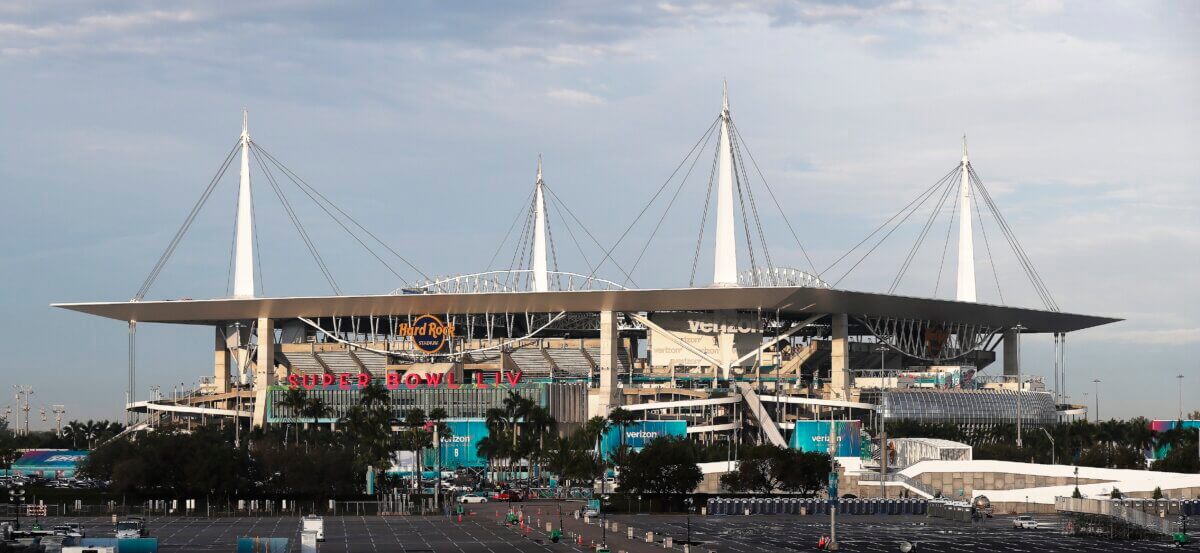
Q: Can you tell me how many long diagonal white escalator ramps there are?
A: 1